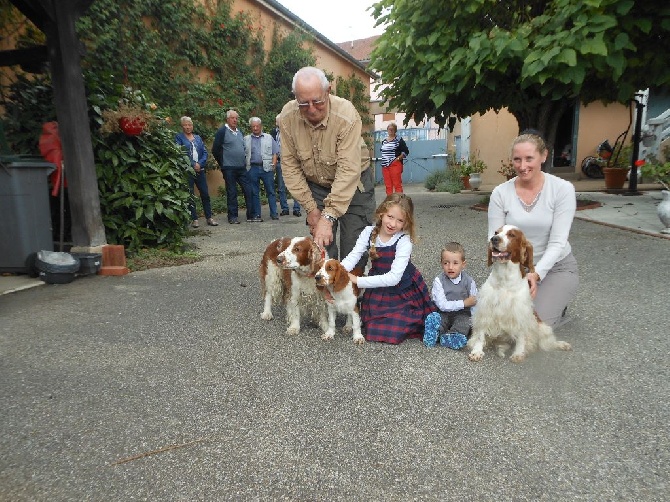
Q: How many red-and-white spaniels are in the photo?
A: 3